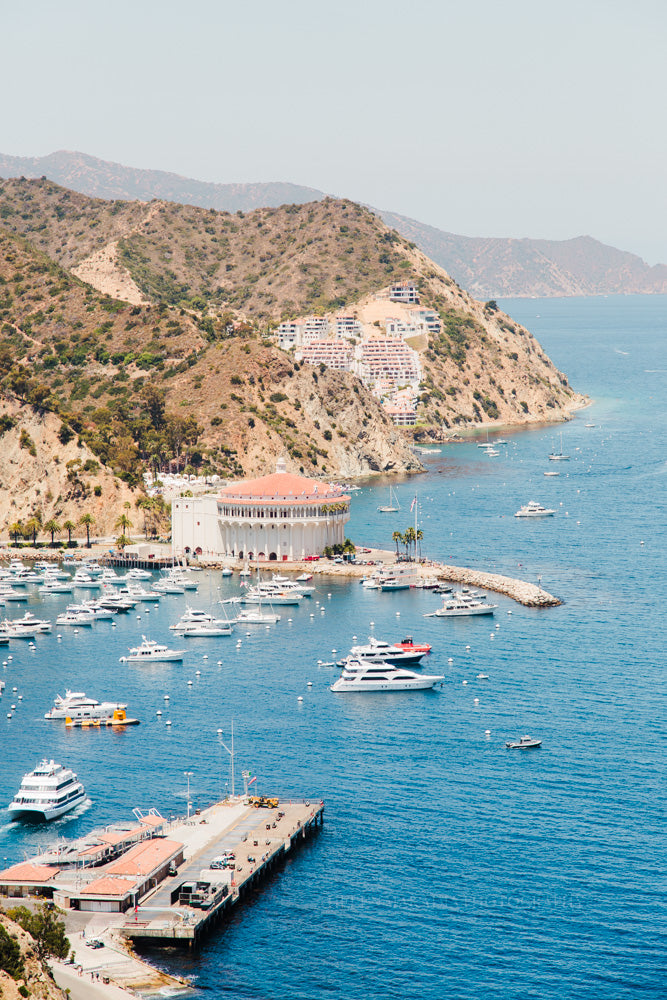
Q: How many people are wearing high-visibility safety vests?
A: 0